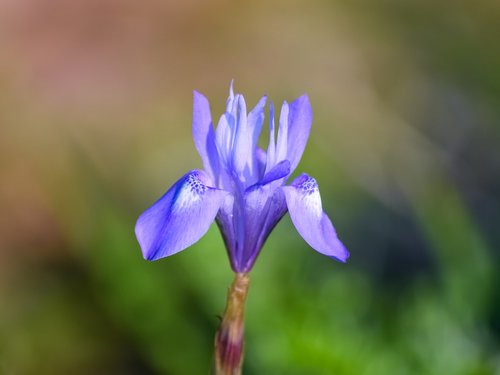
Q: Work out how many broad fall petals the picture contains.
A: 2